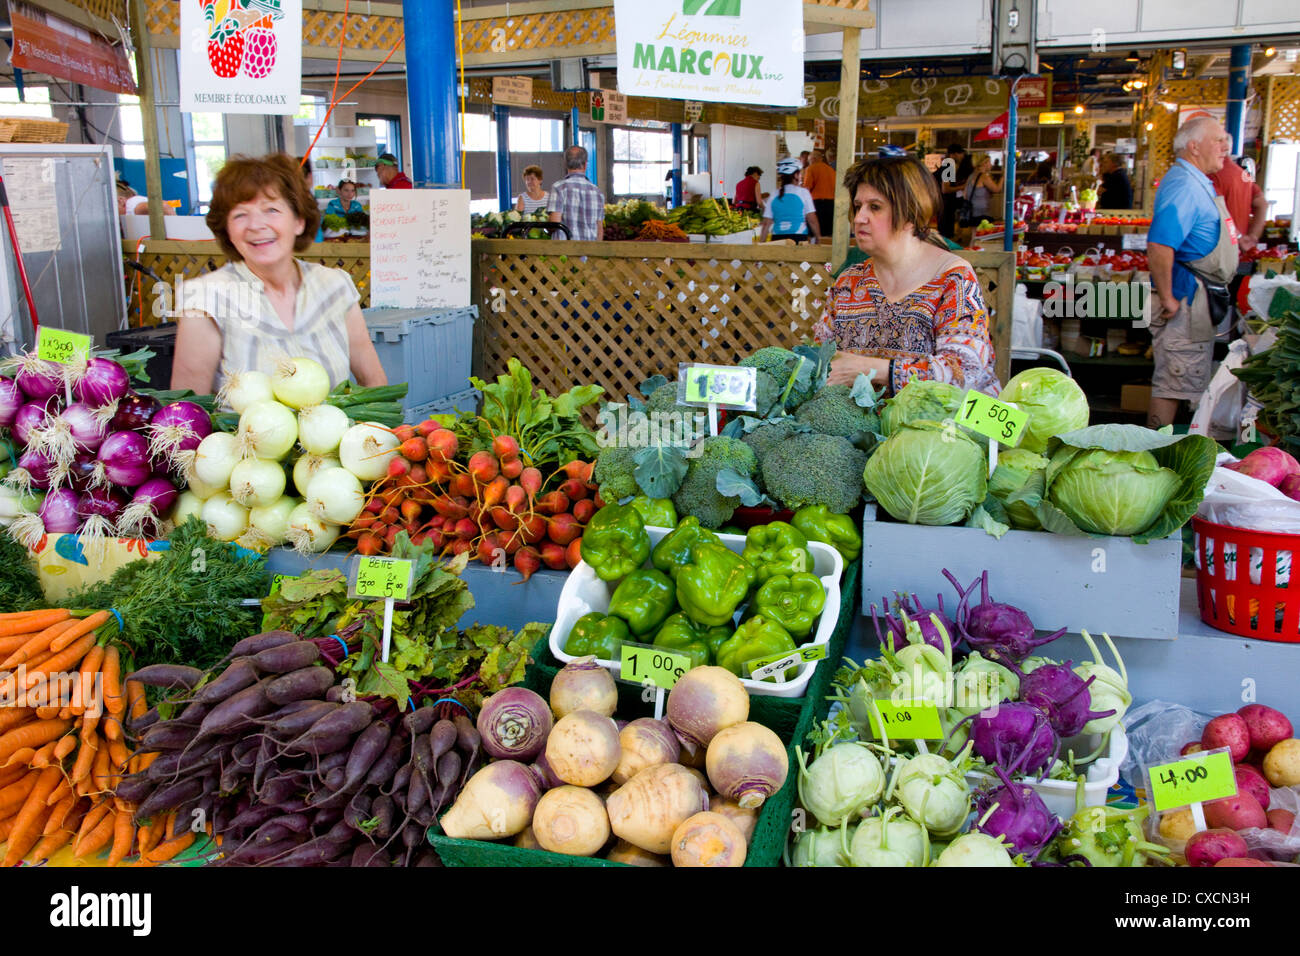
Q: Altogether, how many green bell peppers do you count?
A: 11